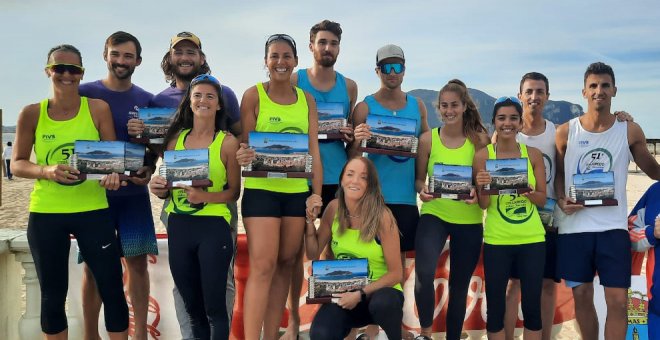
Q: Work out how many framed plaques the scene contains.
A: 12